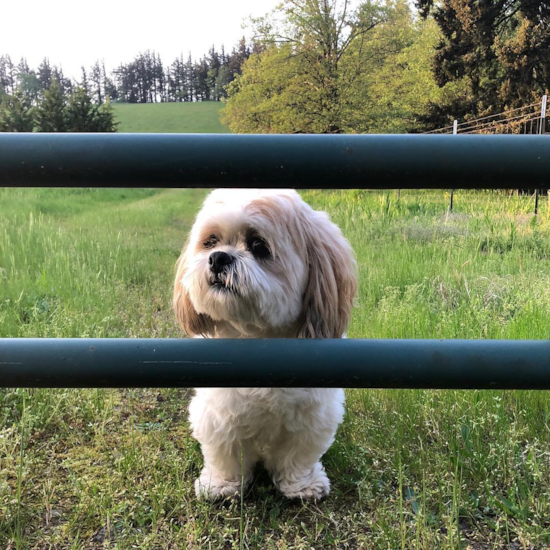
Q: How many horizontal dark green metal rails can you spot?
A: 2